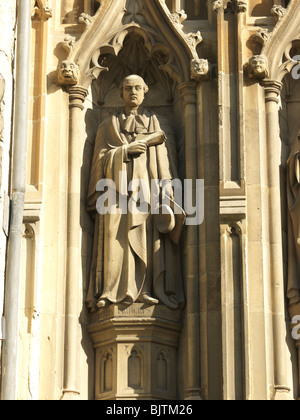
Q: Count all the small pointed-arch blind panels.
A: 3